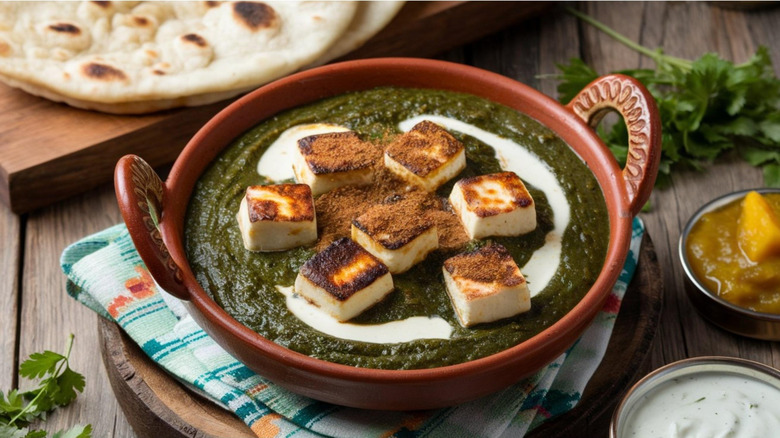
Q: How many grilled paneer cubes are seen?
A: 7